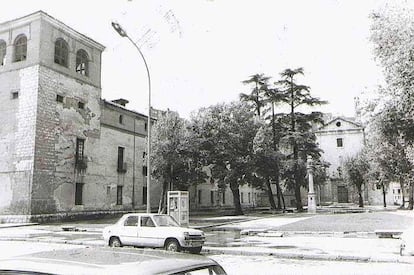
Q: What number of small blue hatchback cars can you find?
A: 0